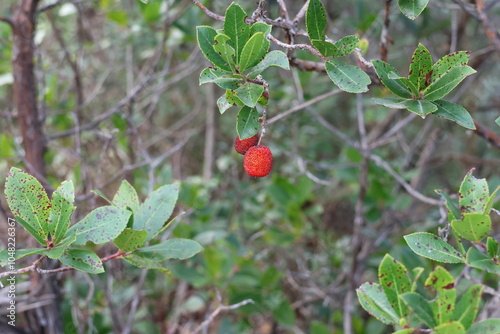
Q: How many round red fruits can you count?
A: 2